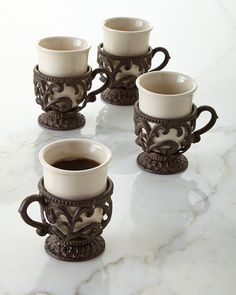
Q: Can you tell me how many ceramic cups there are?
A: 4